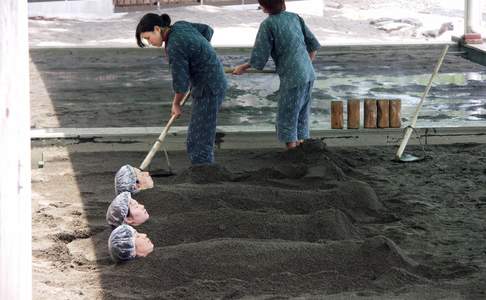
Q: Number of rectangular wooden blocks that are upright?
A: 5